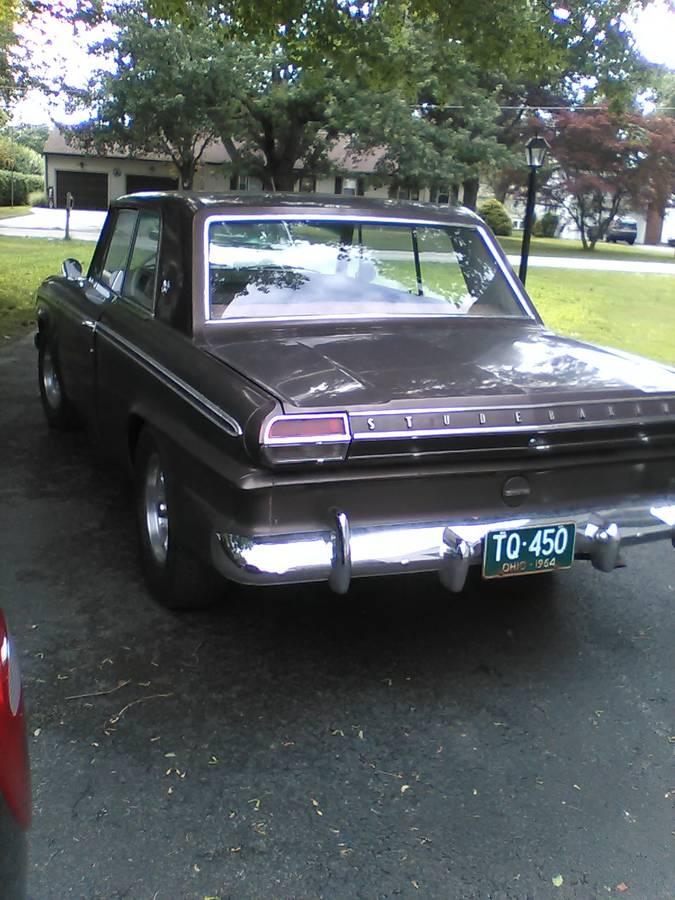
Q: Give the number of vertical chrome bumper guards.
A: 3